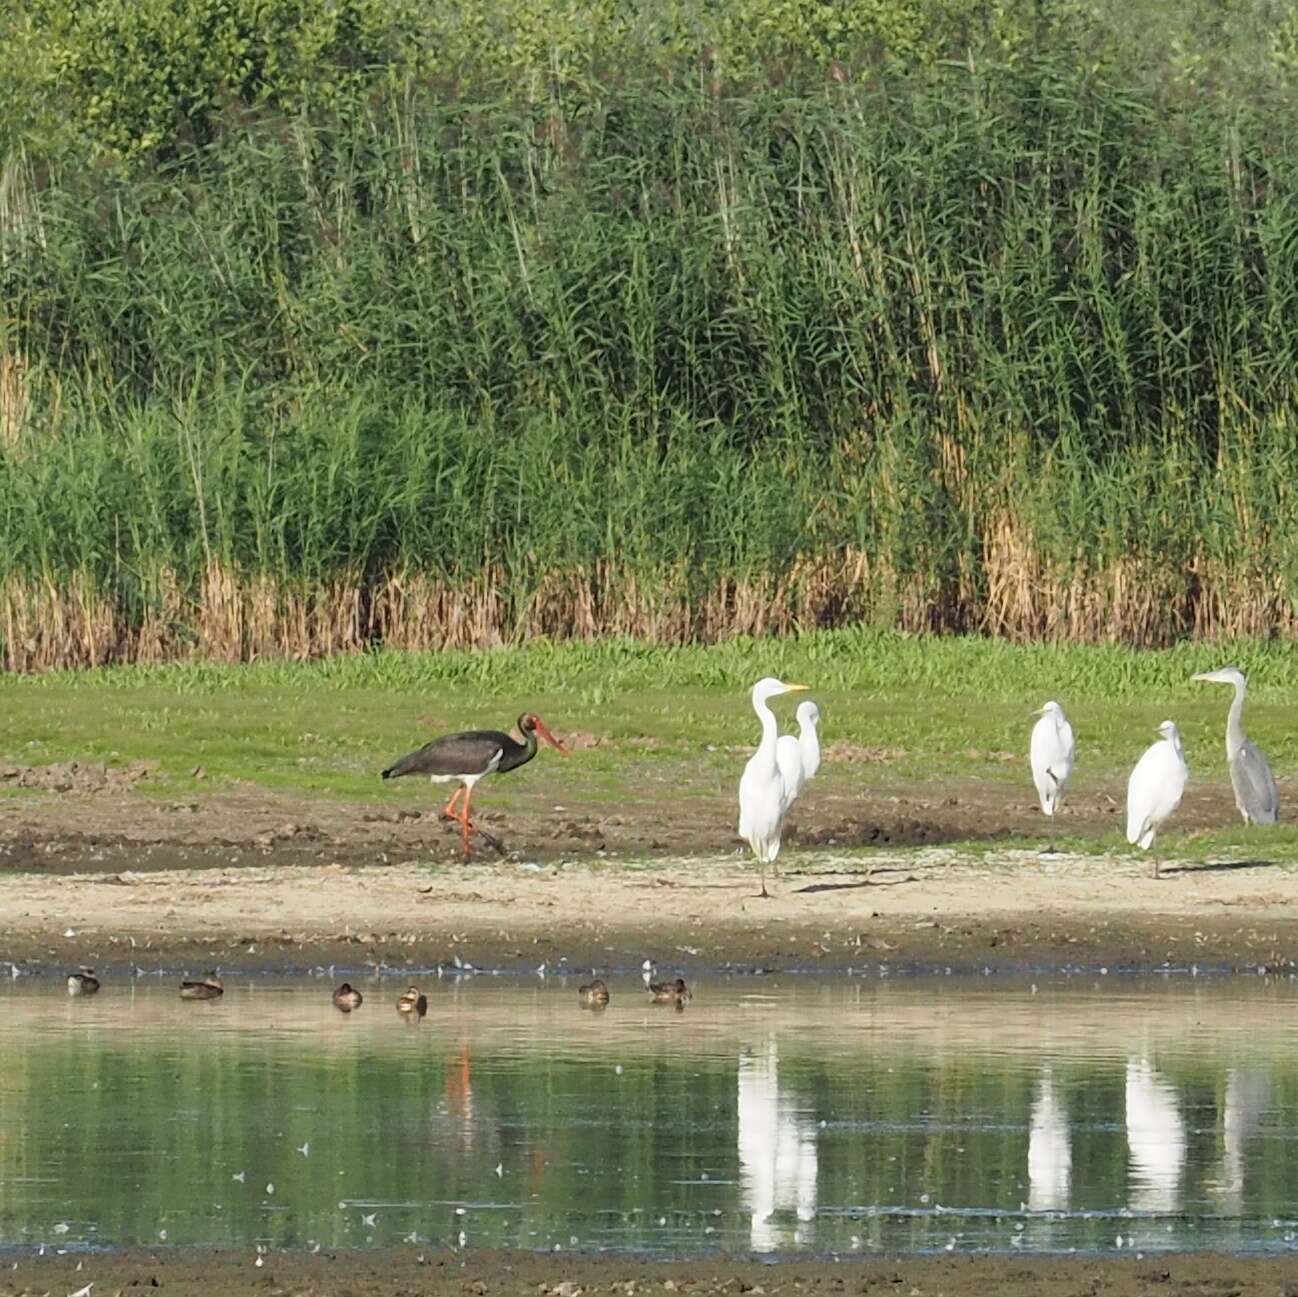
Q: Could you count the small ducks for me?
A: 6